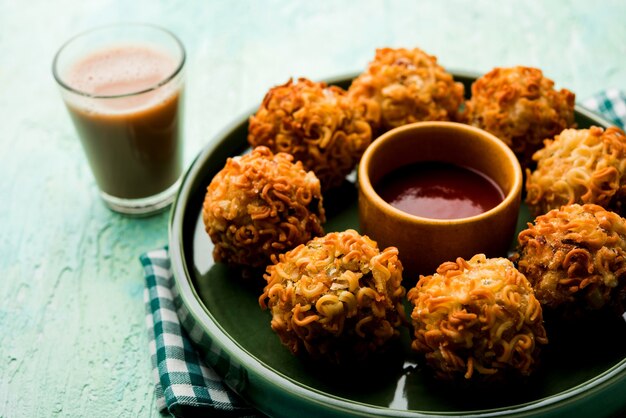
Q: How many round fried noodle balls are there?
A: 8